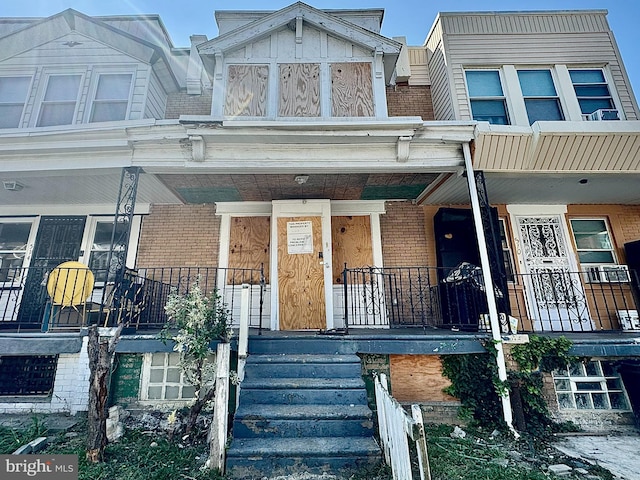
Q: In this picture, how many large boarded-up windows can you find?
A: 5